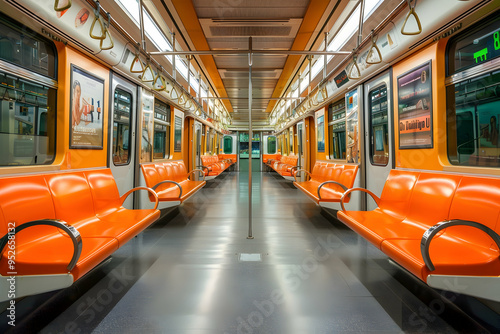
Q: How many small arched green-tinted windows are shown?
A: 2